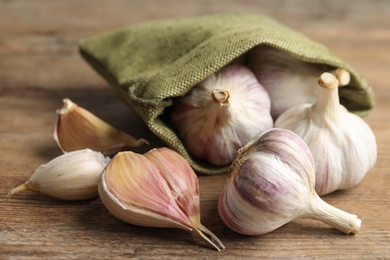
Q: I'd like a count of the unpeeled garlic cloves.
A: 4